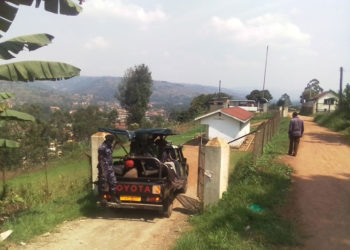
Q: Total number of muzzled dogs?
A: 0